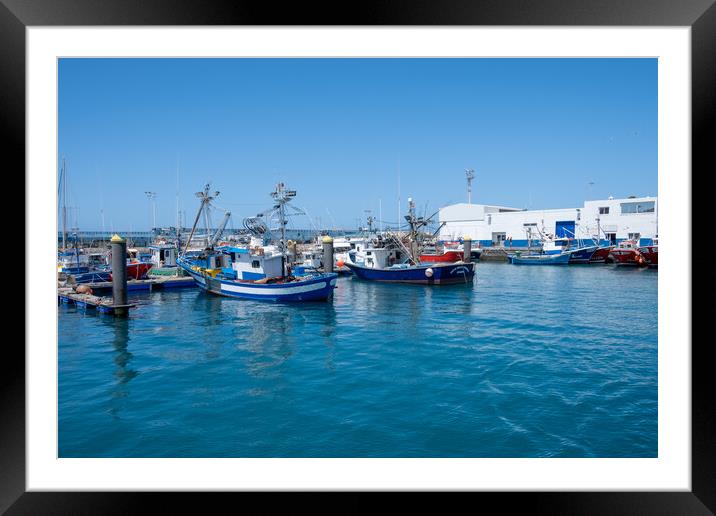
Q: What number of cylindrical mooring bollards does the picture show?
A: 3